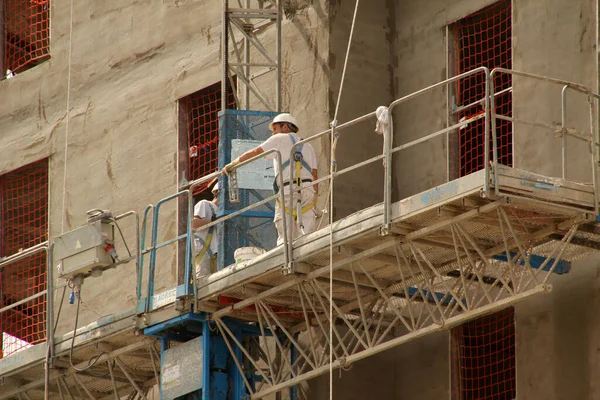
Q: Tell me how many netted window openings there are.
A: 5